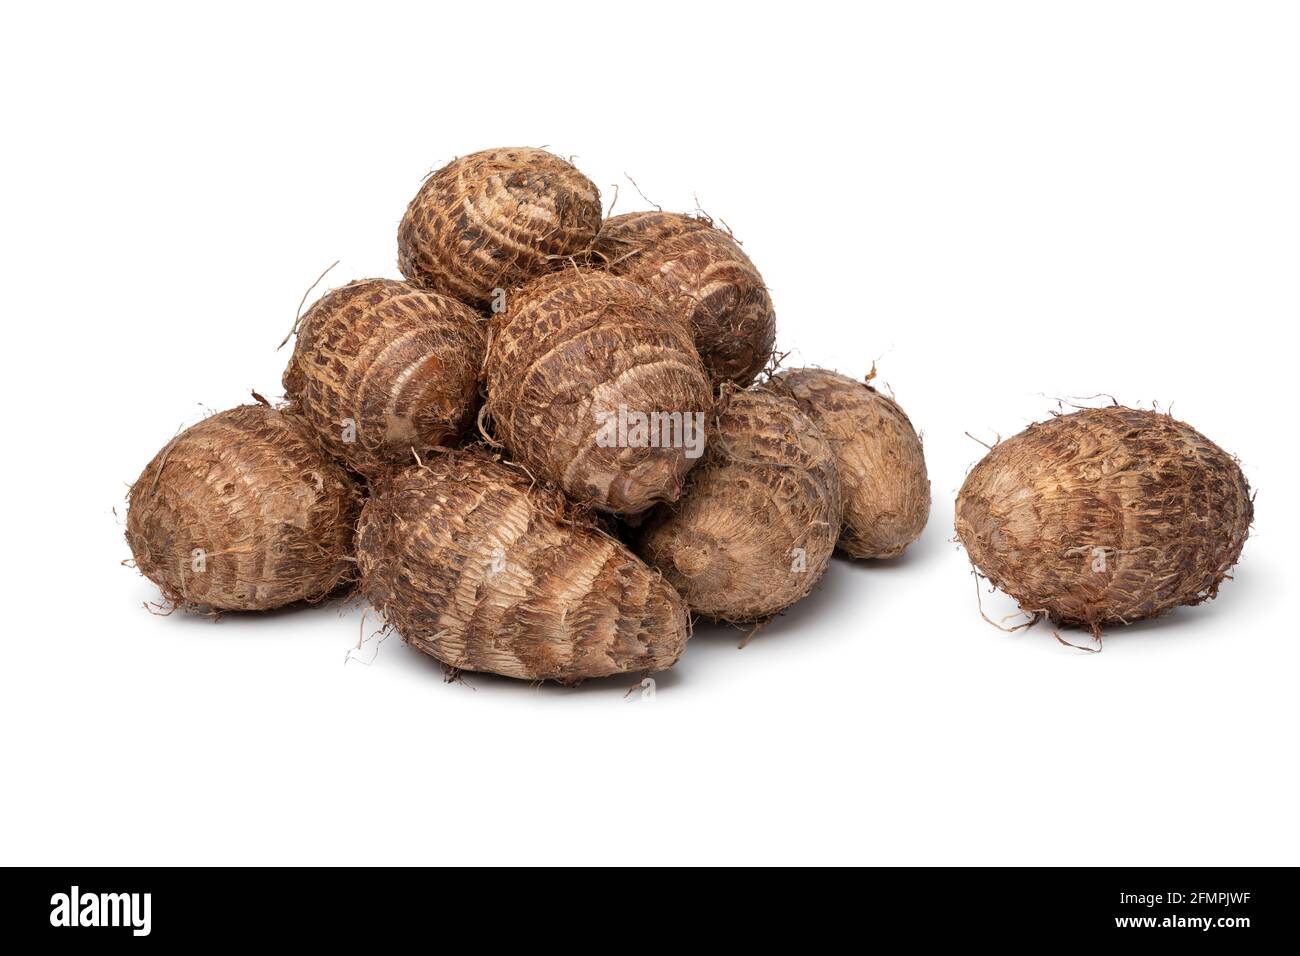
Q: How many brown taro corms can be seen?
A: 9